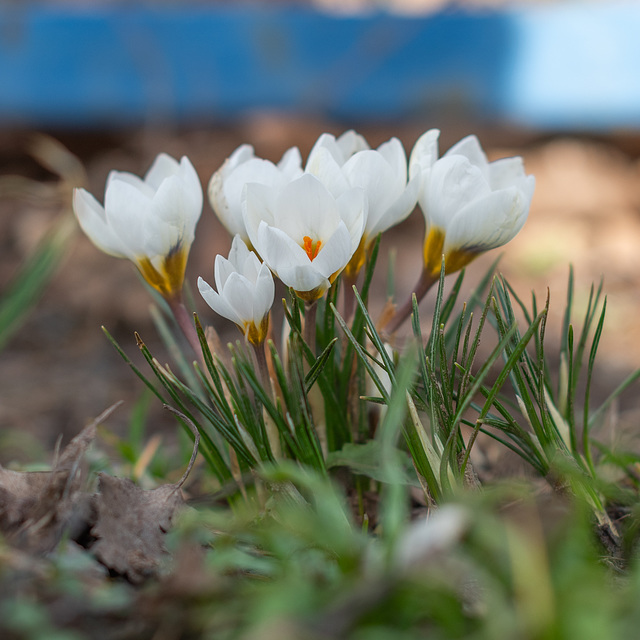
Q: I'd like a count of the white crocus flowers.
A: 6